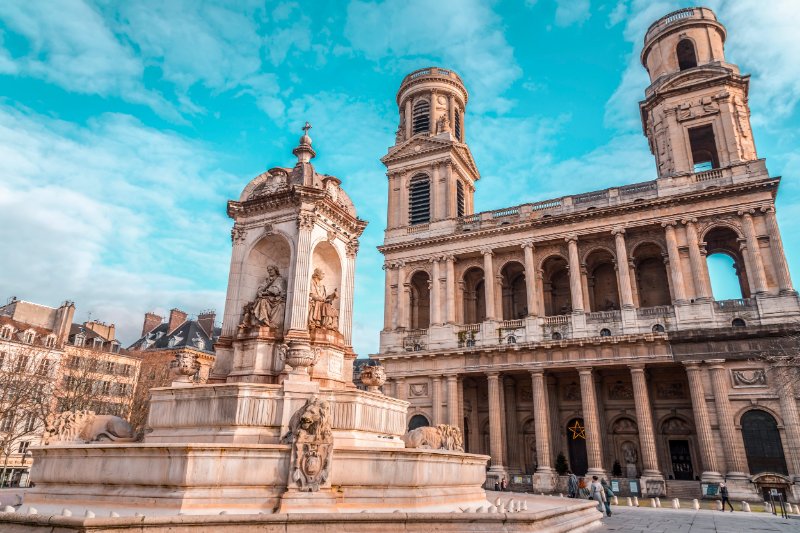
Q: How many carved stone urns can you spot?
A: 3